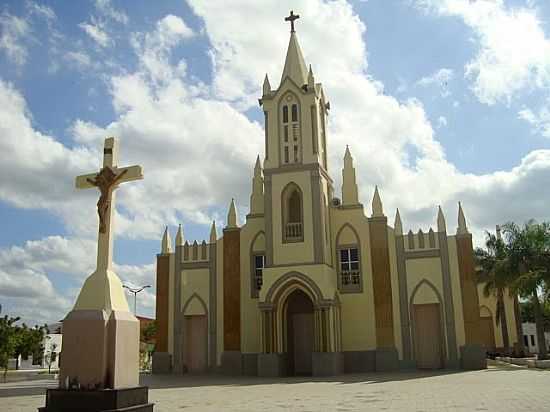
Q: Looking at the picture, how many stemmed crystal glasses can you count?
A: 0